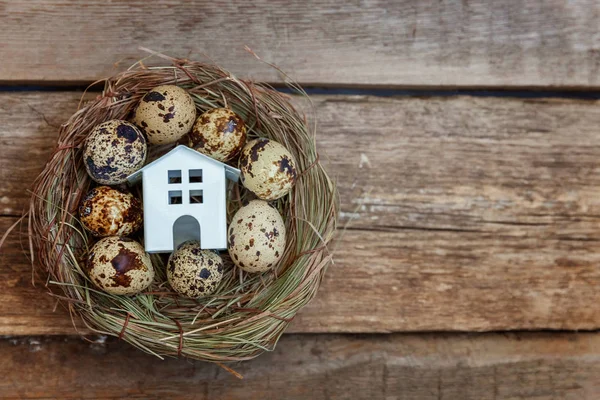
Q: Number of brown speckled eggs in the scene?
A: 8